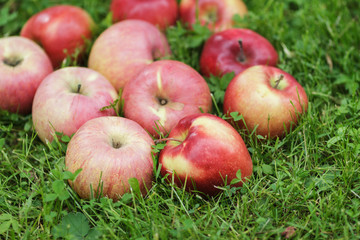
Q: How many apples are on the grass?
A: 11